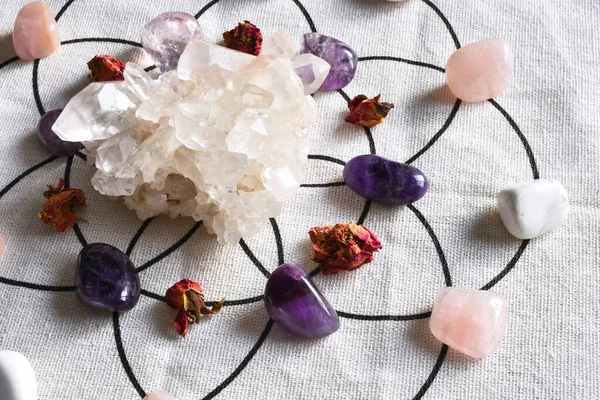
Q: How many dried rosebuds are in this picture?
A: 6